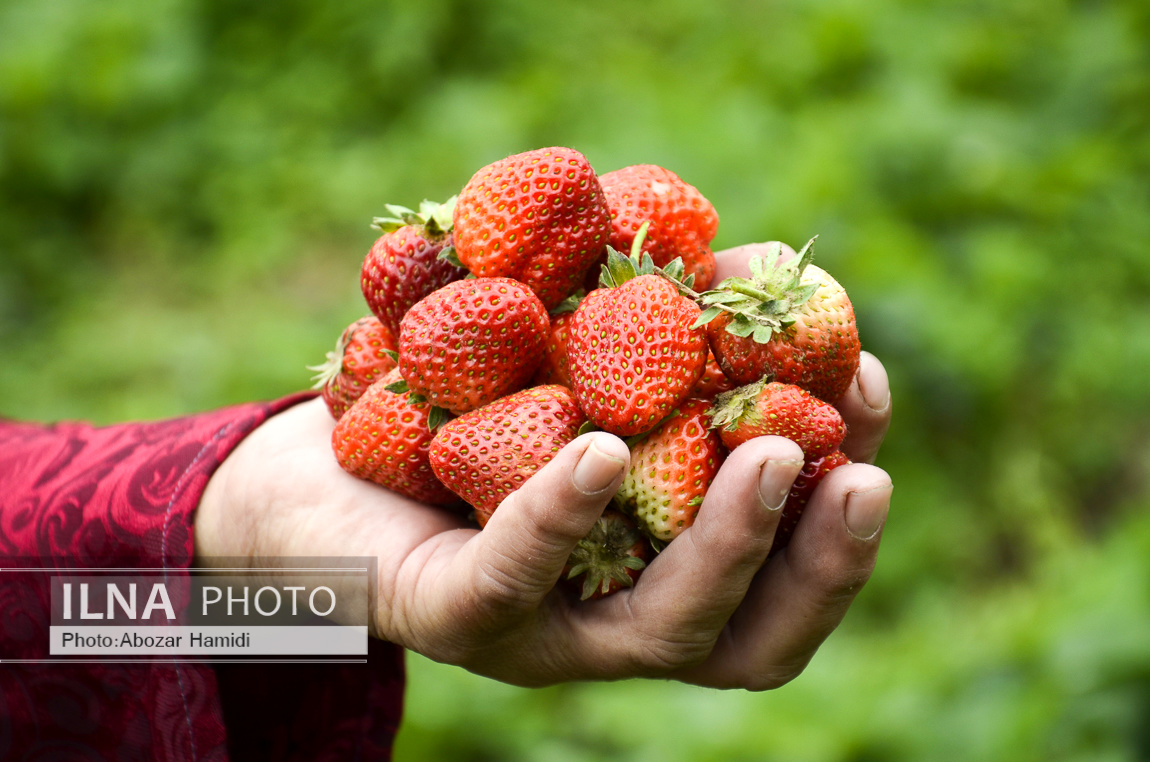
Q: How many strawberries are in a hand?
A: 15